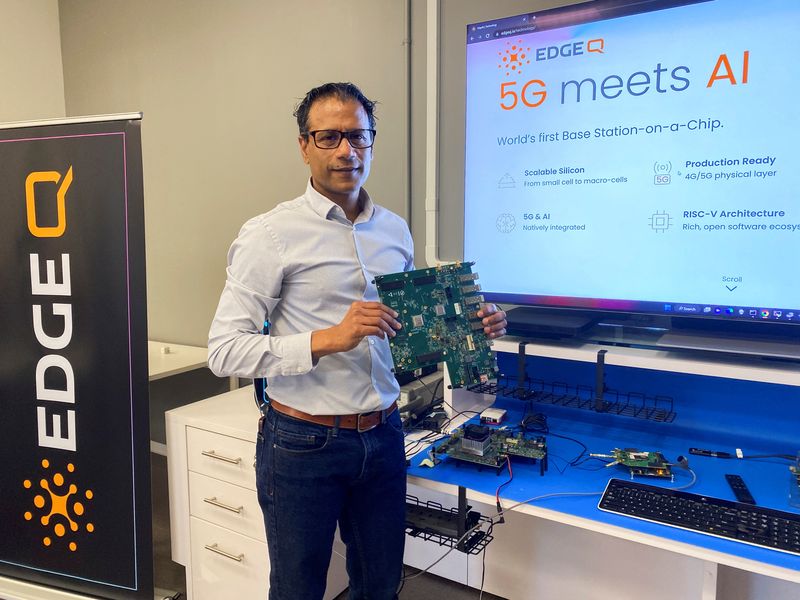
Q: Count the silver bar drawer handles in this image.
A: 3